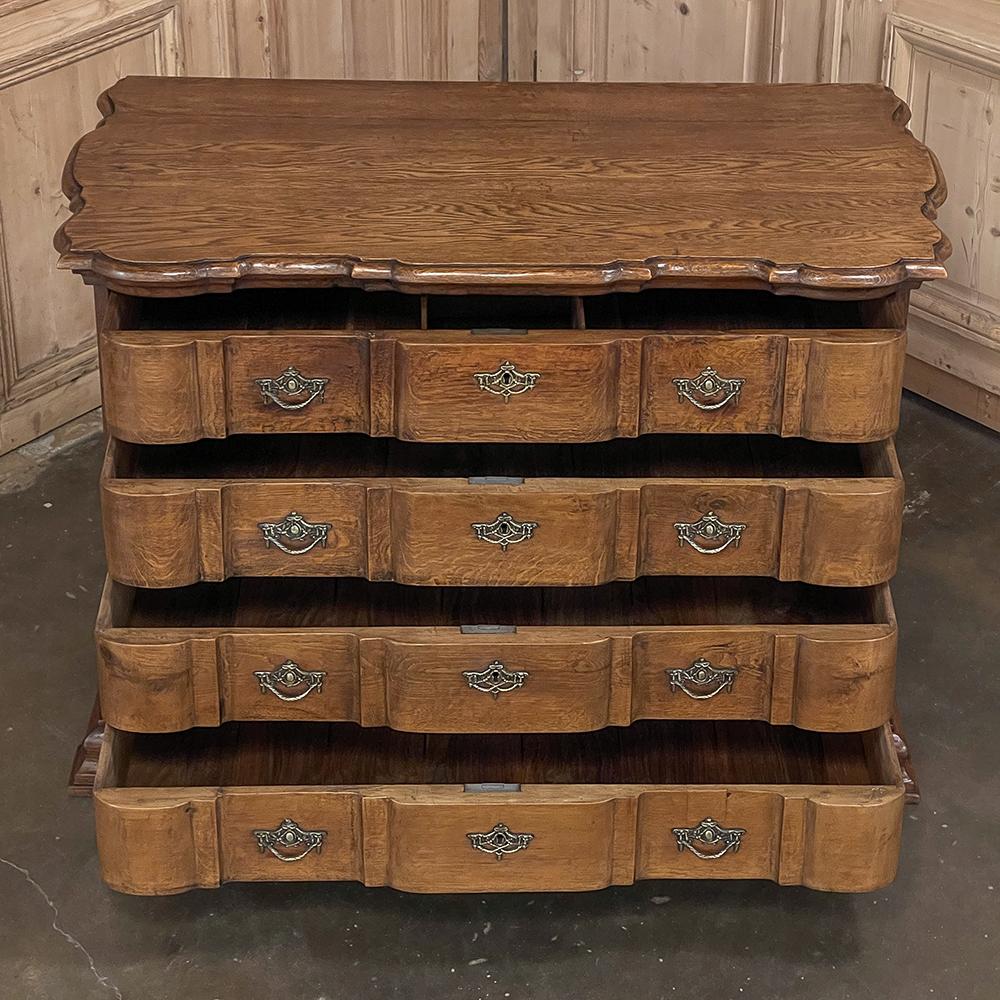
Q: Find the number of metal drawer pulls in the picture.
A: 8